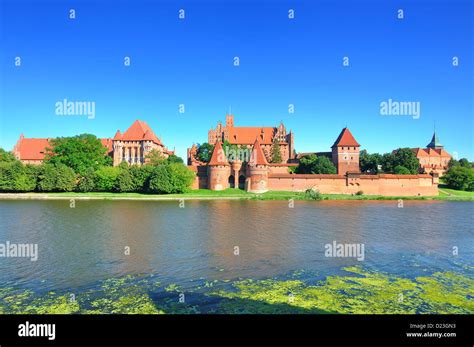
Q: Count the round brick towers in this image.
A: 2